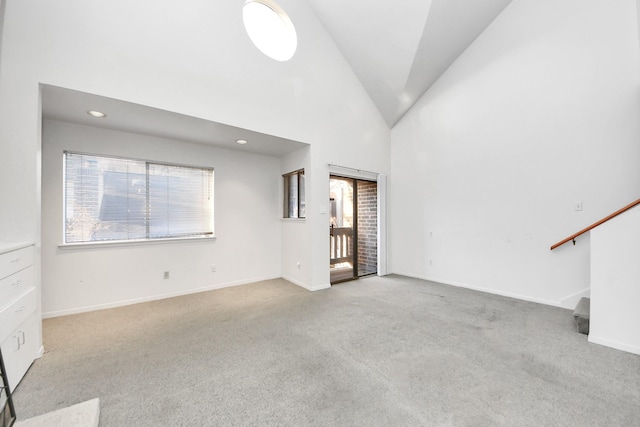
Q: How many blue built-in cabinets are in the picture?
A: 0